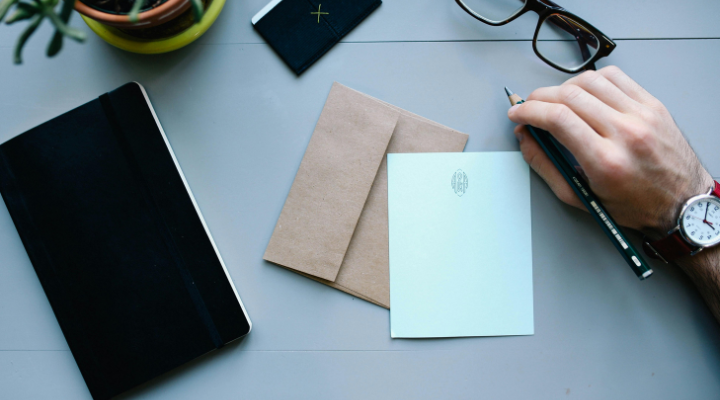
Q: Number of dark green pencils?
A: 1